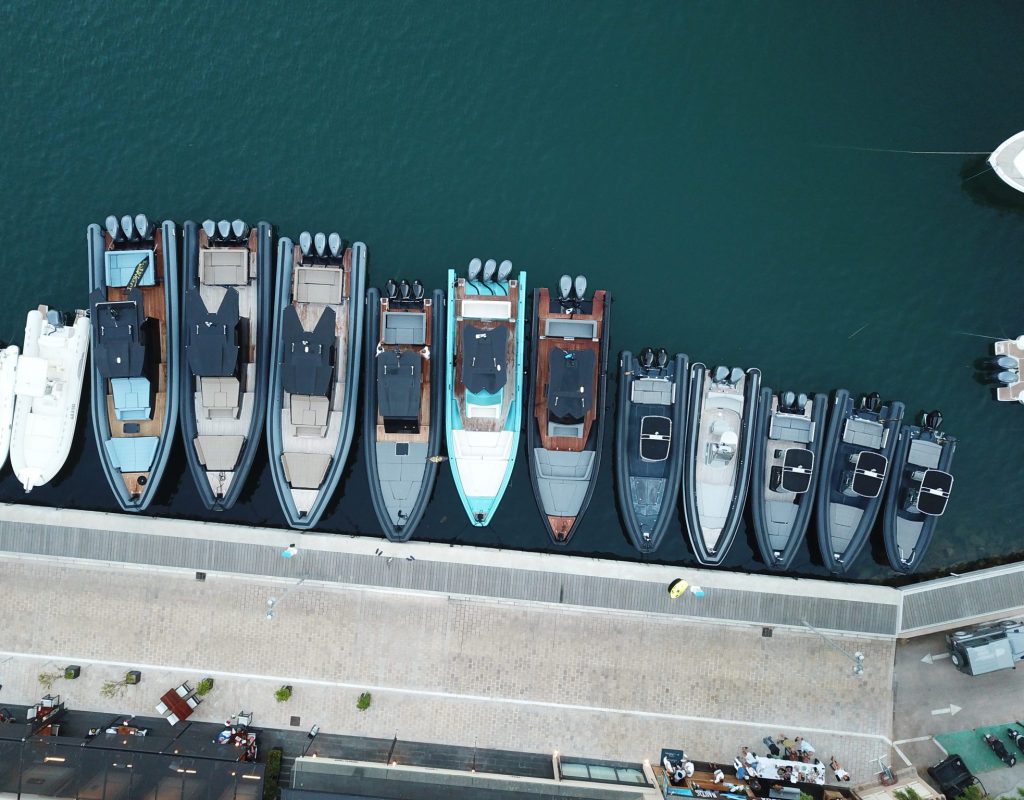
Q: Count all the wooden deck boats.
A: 6